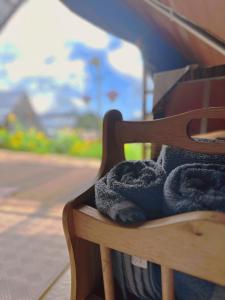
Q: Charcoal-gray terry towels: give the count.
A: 3